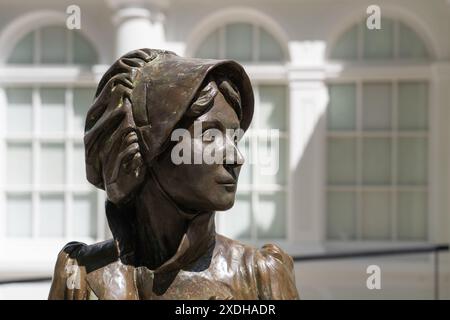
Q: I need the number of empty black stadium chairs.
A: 0